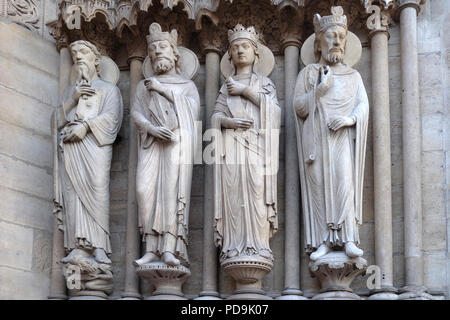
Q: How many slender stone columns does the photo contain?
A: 6